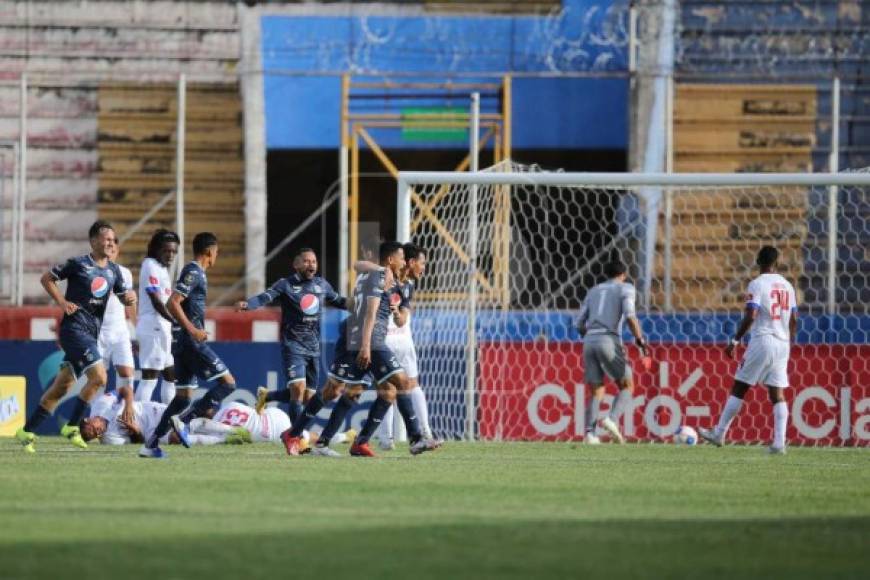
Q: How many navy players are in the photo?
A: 5